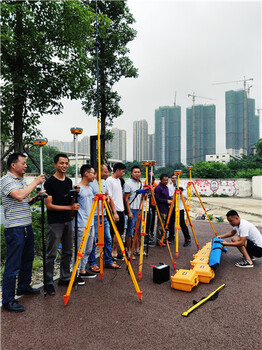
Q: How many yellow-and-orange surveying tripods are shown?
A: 4